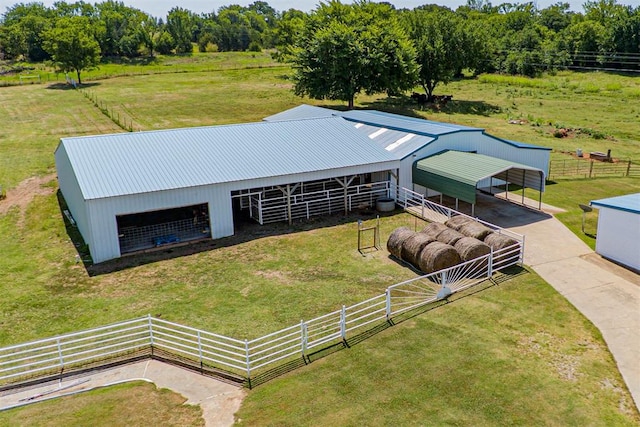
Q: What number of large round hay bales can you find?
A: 9